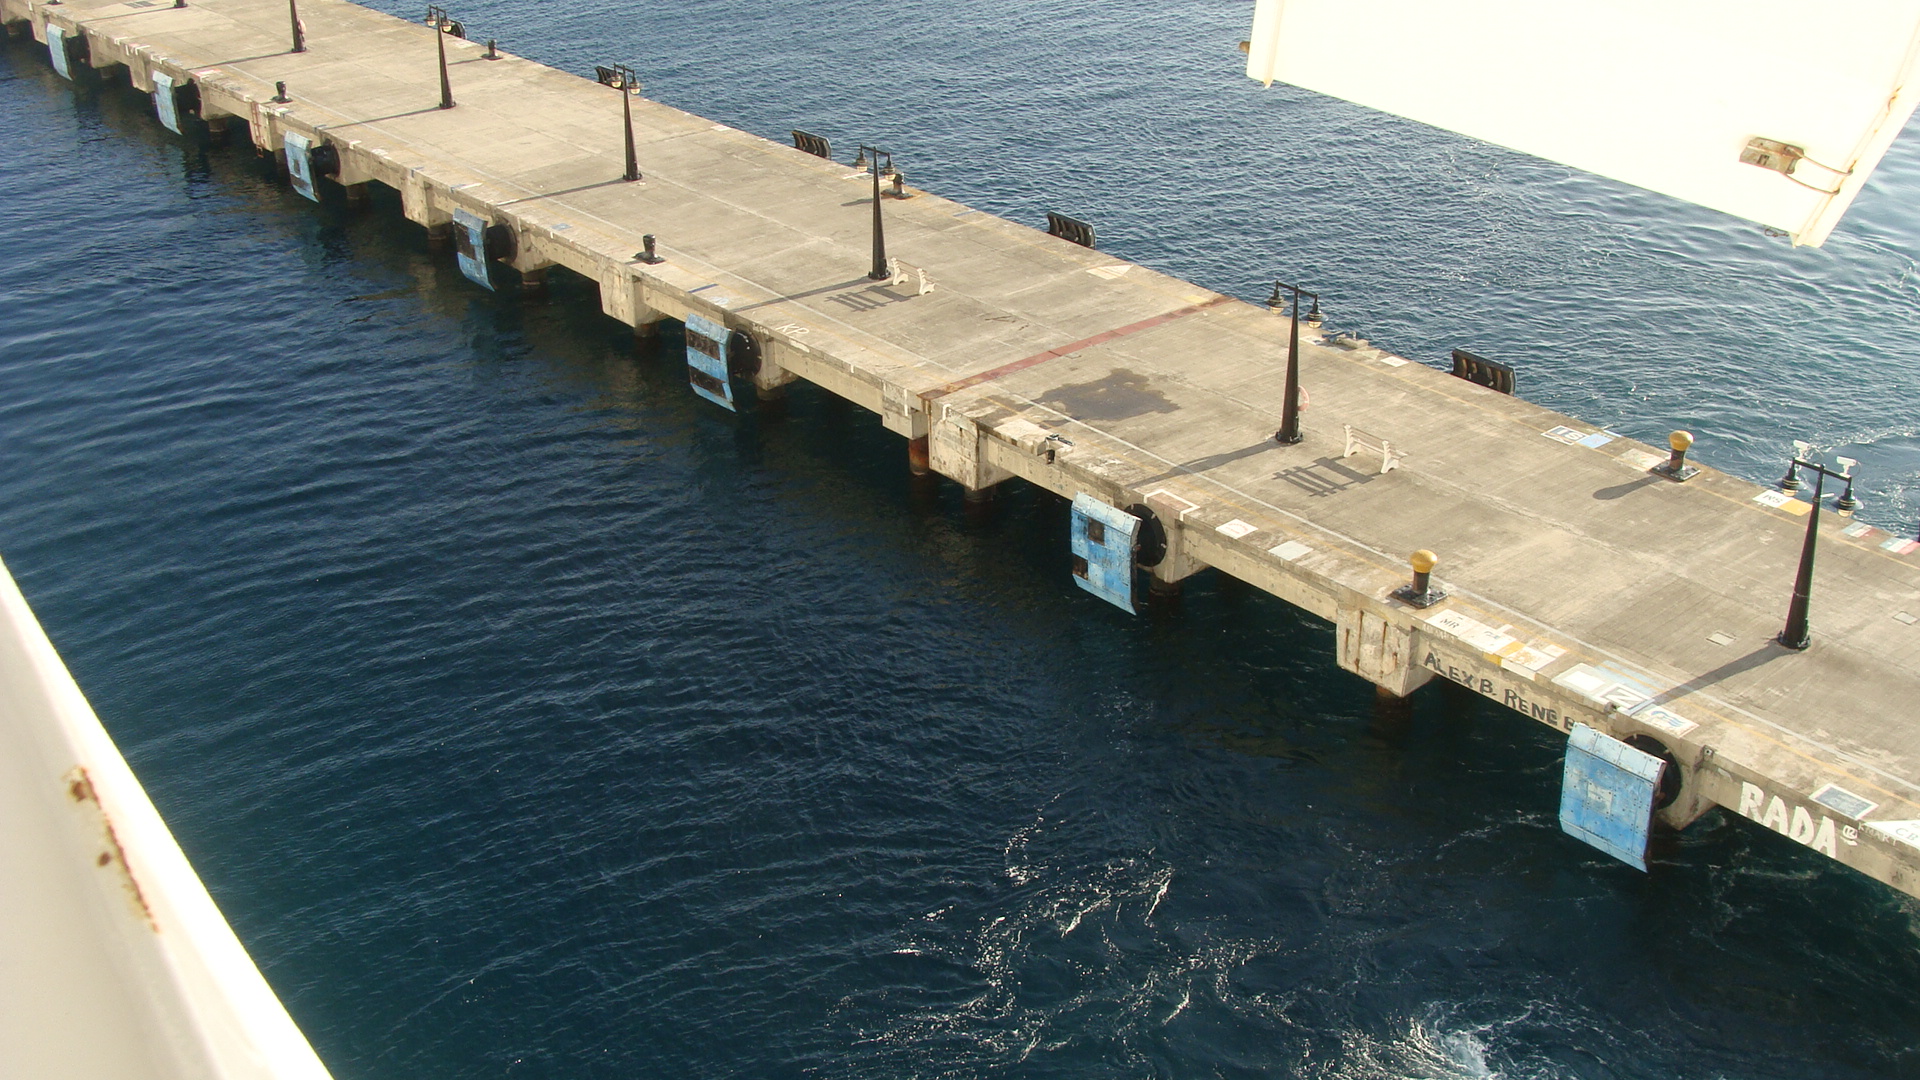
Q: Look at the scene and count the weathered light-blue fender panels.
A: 7